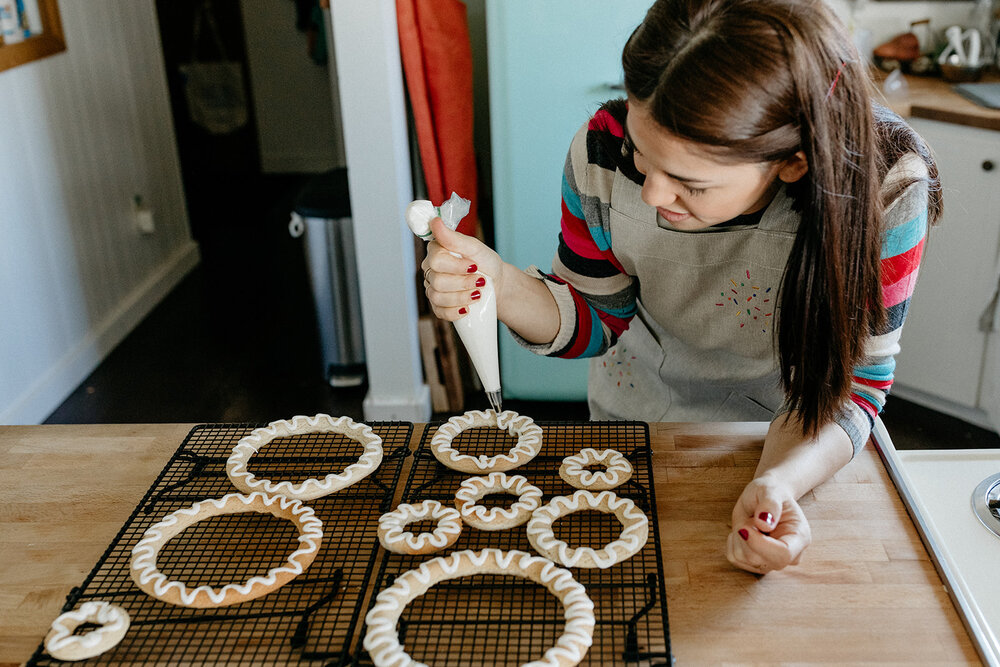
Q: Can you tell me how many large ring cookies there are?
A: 3